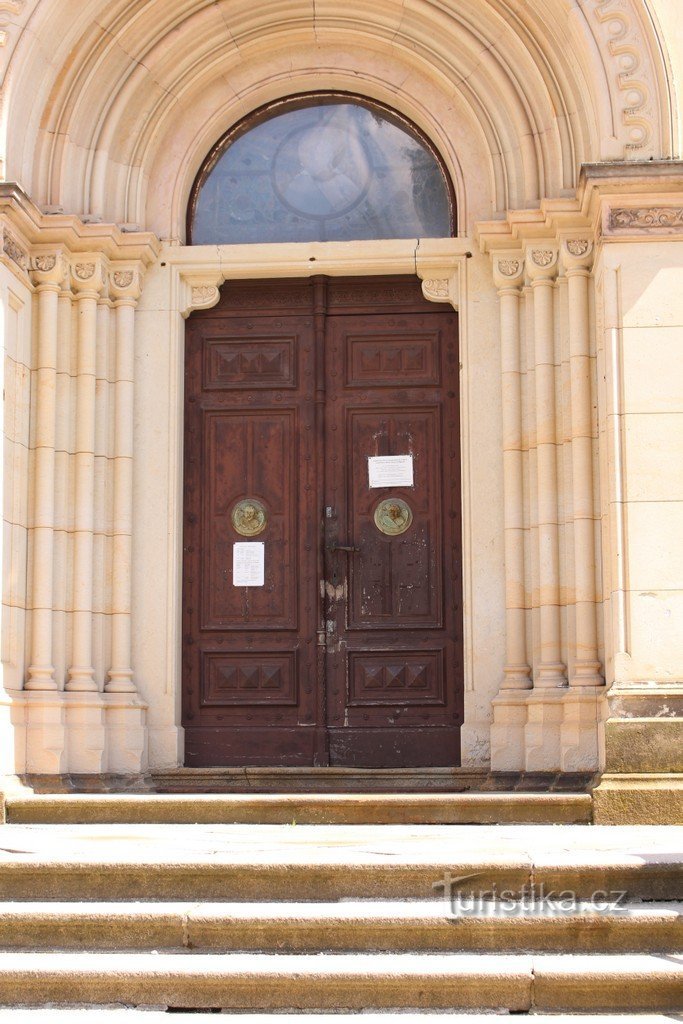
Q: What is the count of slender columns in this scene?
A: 6